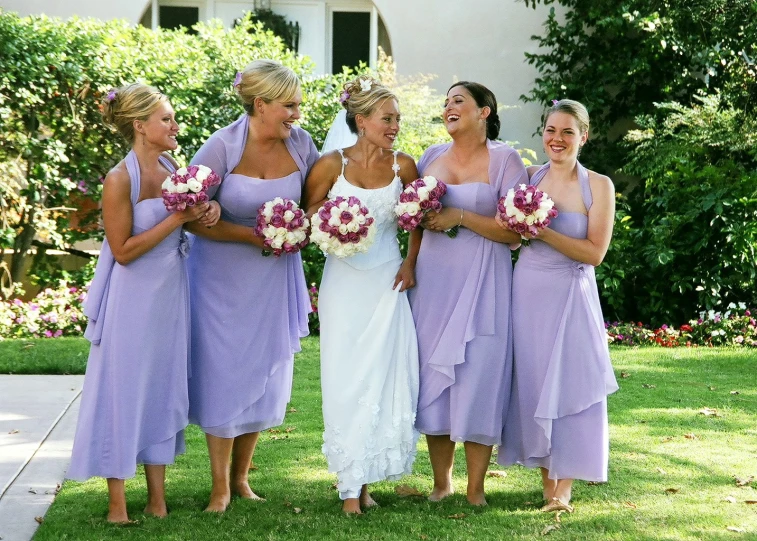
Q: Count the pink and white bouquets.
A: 5